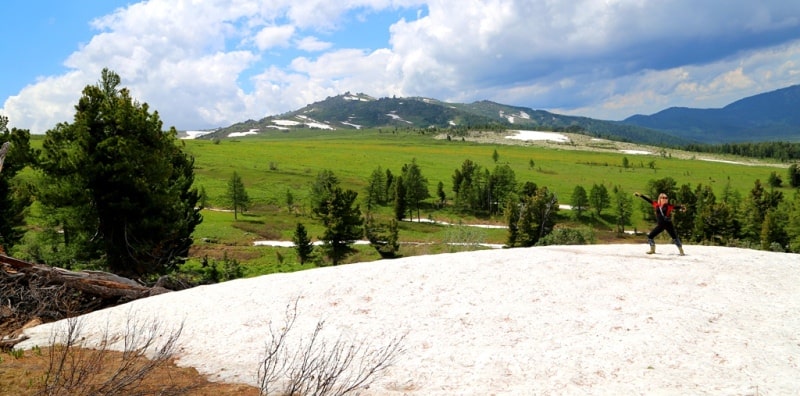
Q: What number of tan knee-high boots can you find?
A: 2